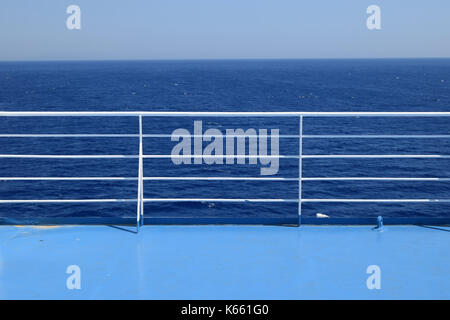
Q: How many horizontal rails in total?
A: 5